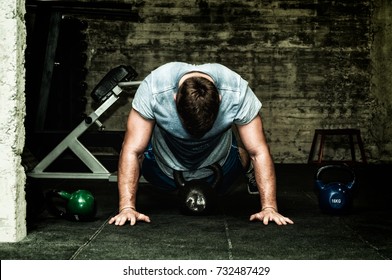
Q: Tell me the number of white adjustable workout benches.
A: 1